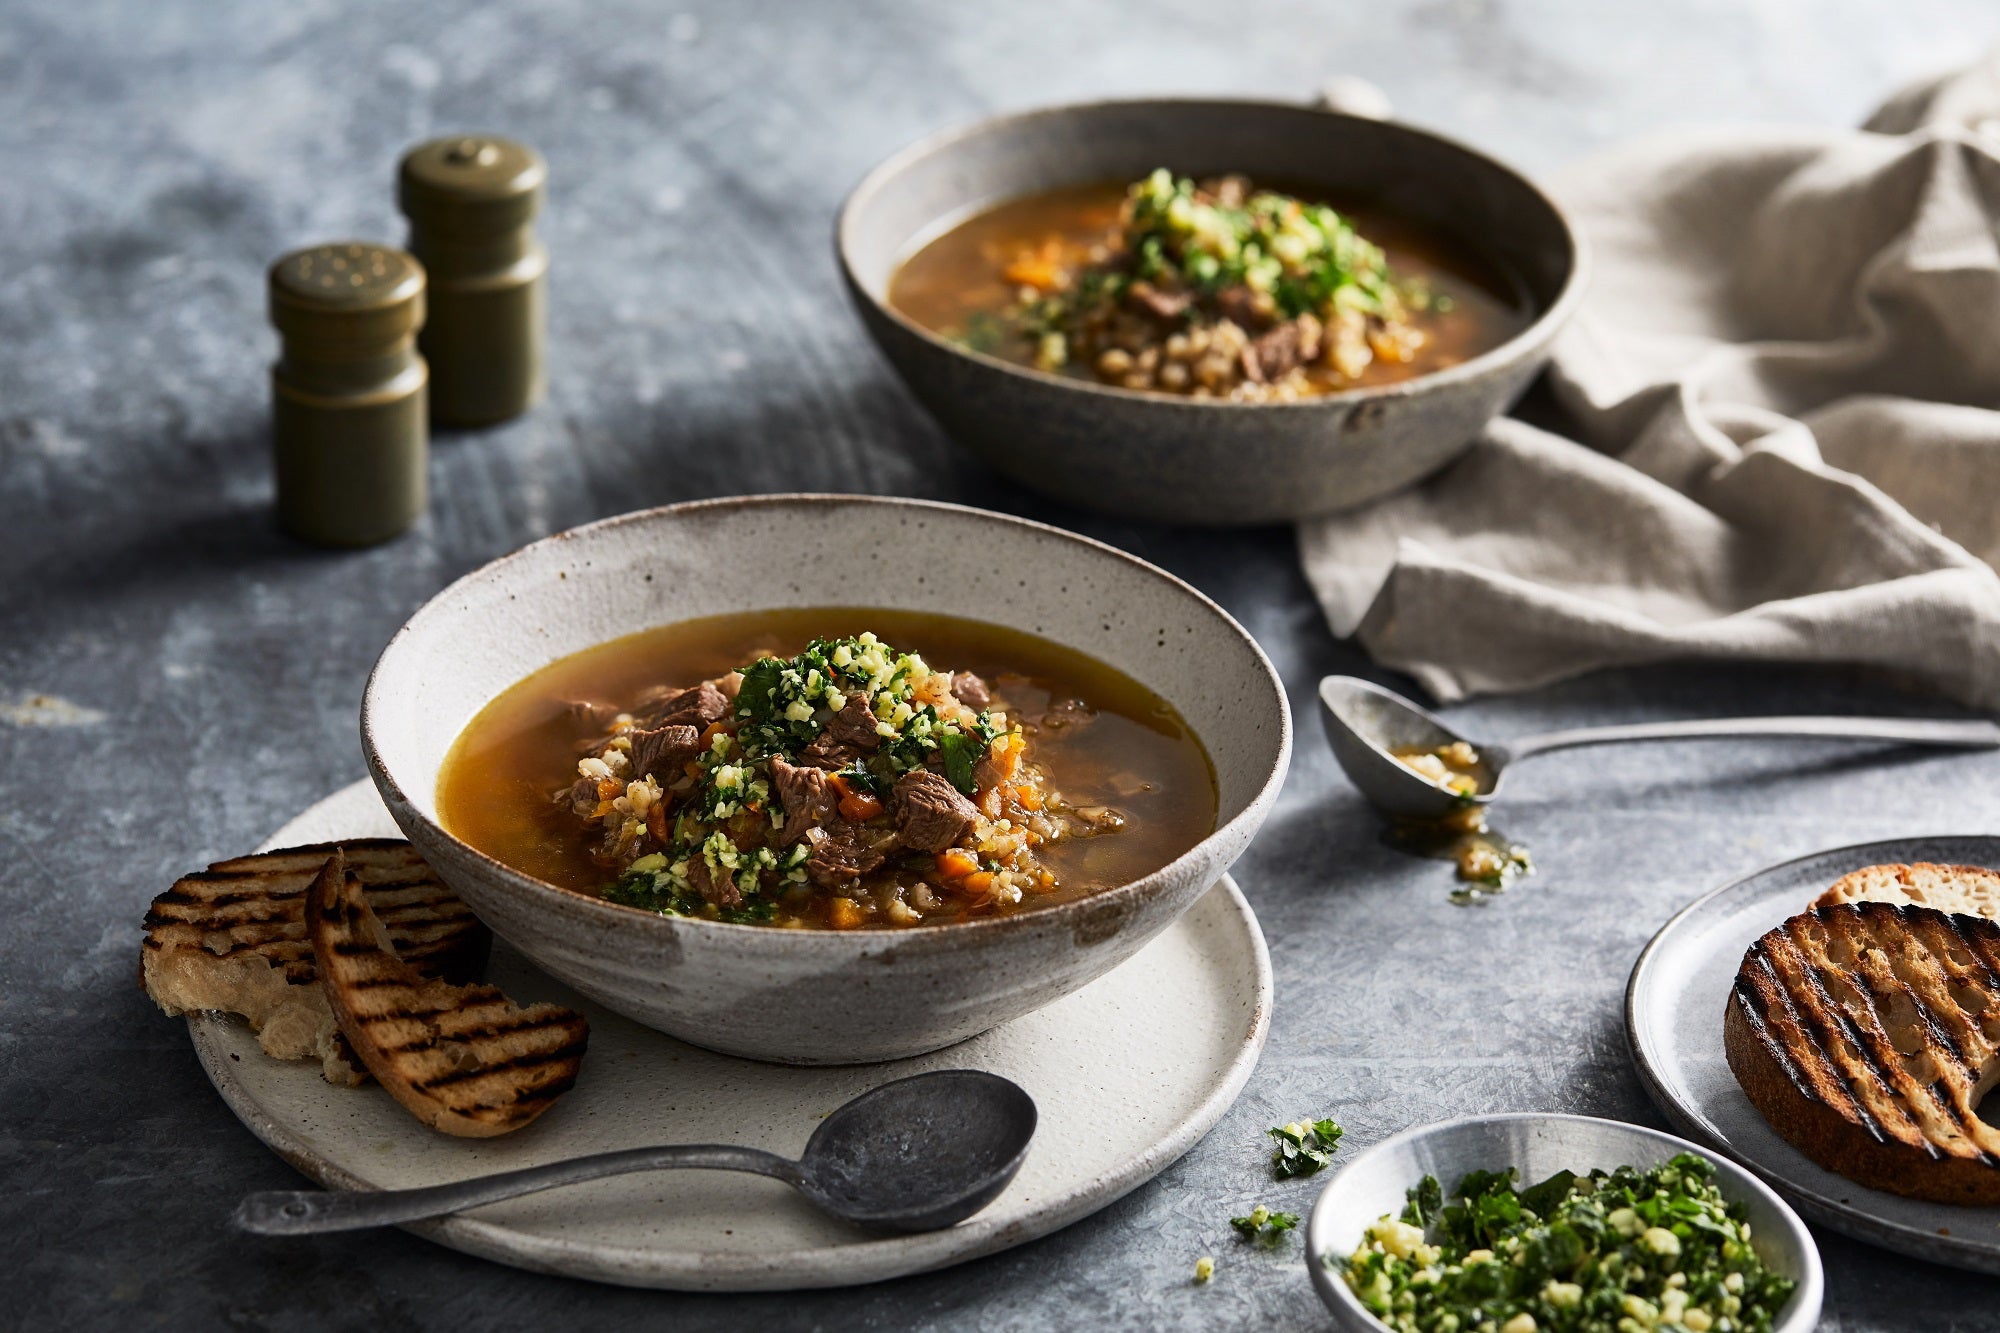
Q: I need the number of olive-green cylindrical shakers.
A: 2